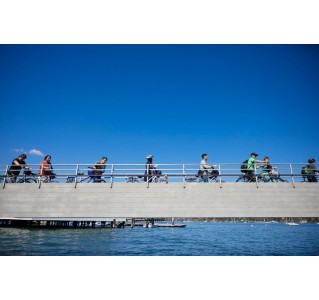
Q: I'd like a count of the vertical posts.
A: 9